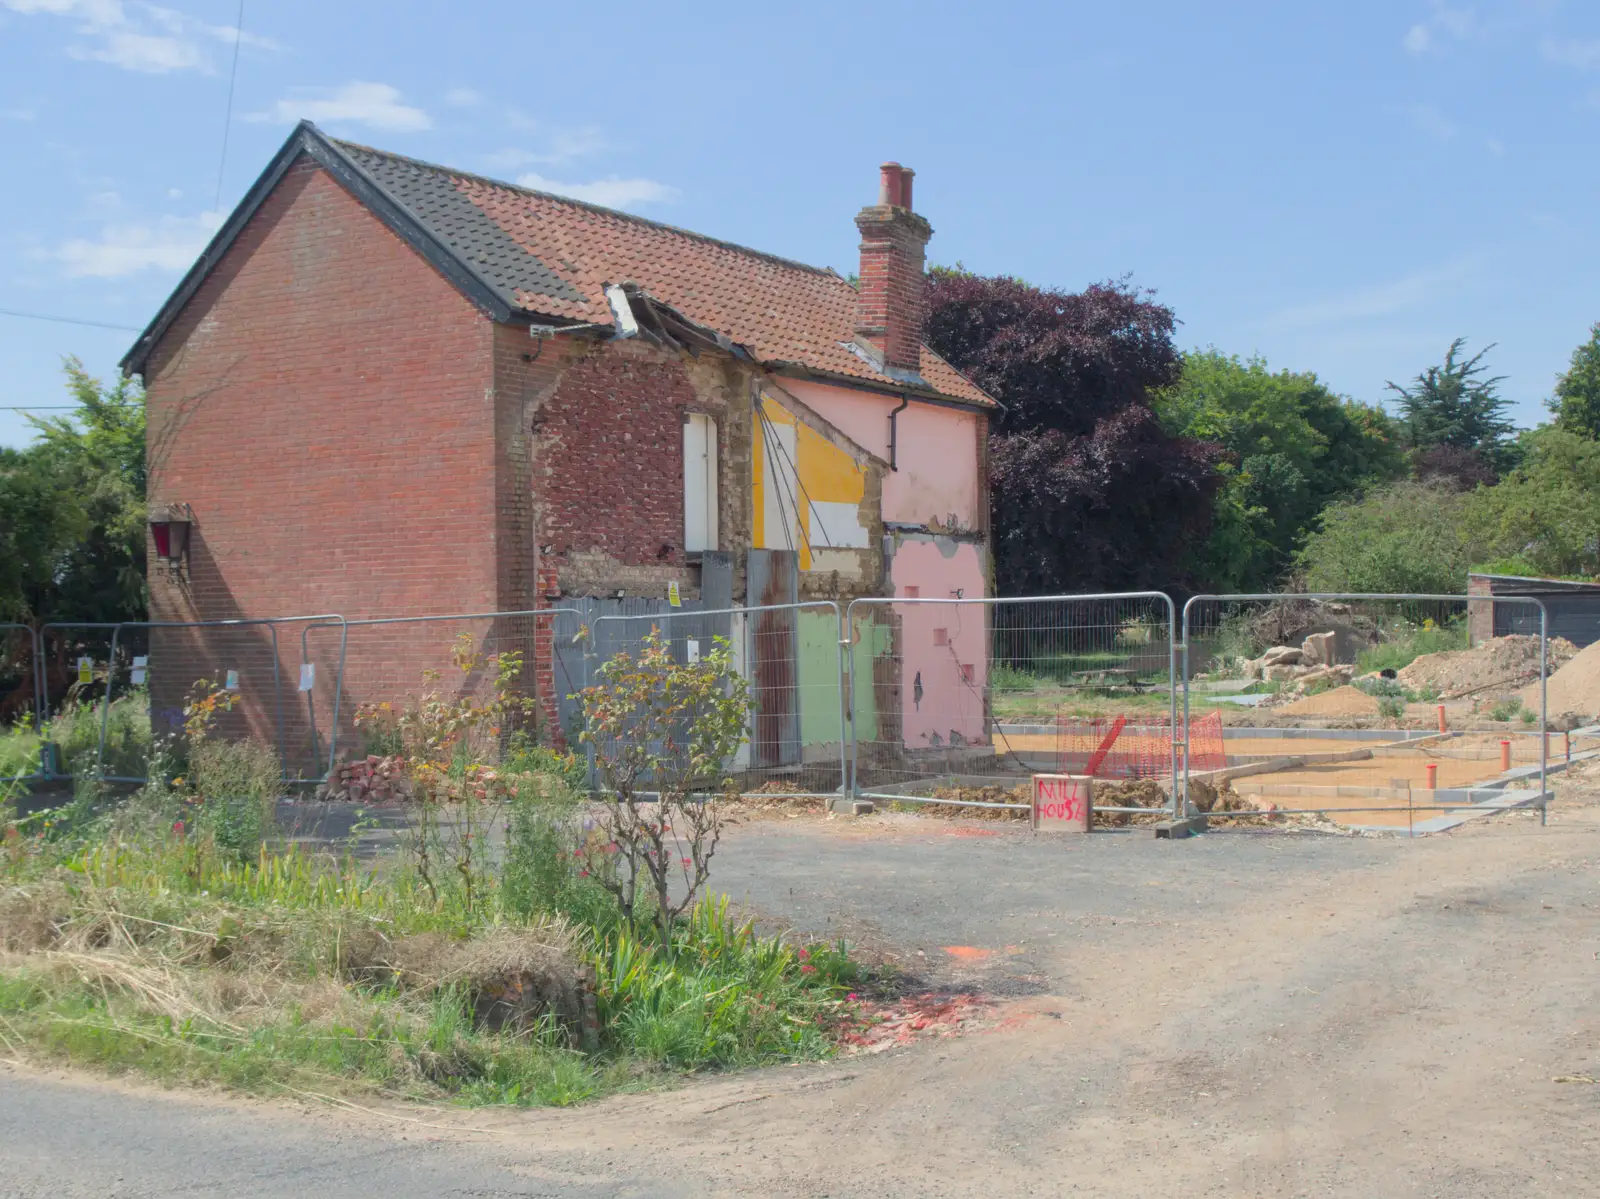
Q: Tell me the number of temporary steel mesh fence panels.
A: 7